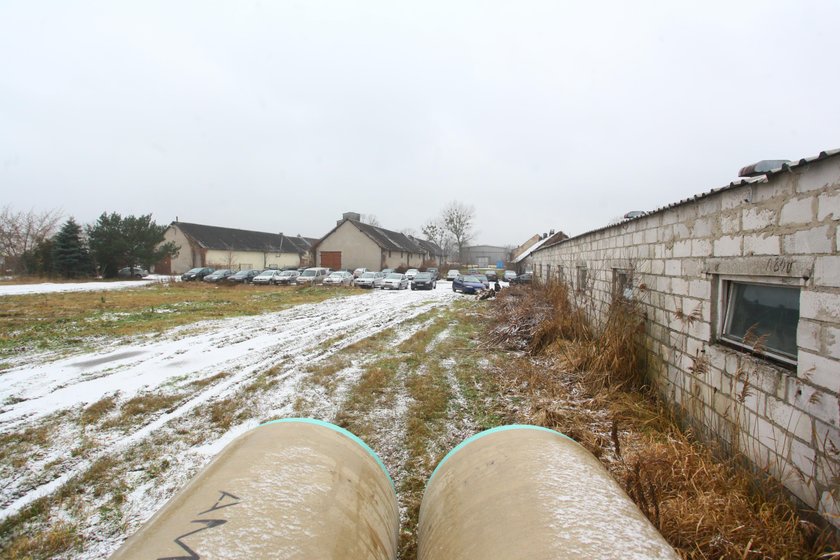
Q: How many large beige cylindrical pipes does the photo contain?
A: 2